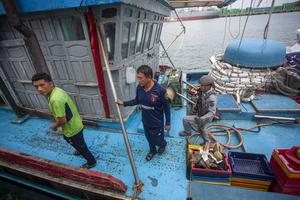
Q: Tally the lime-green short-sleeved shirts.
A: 1